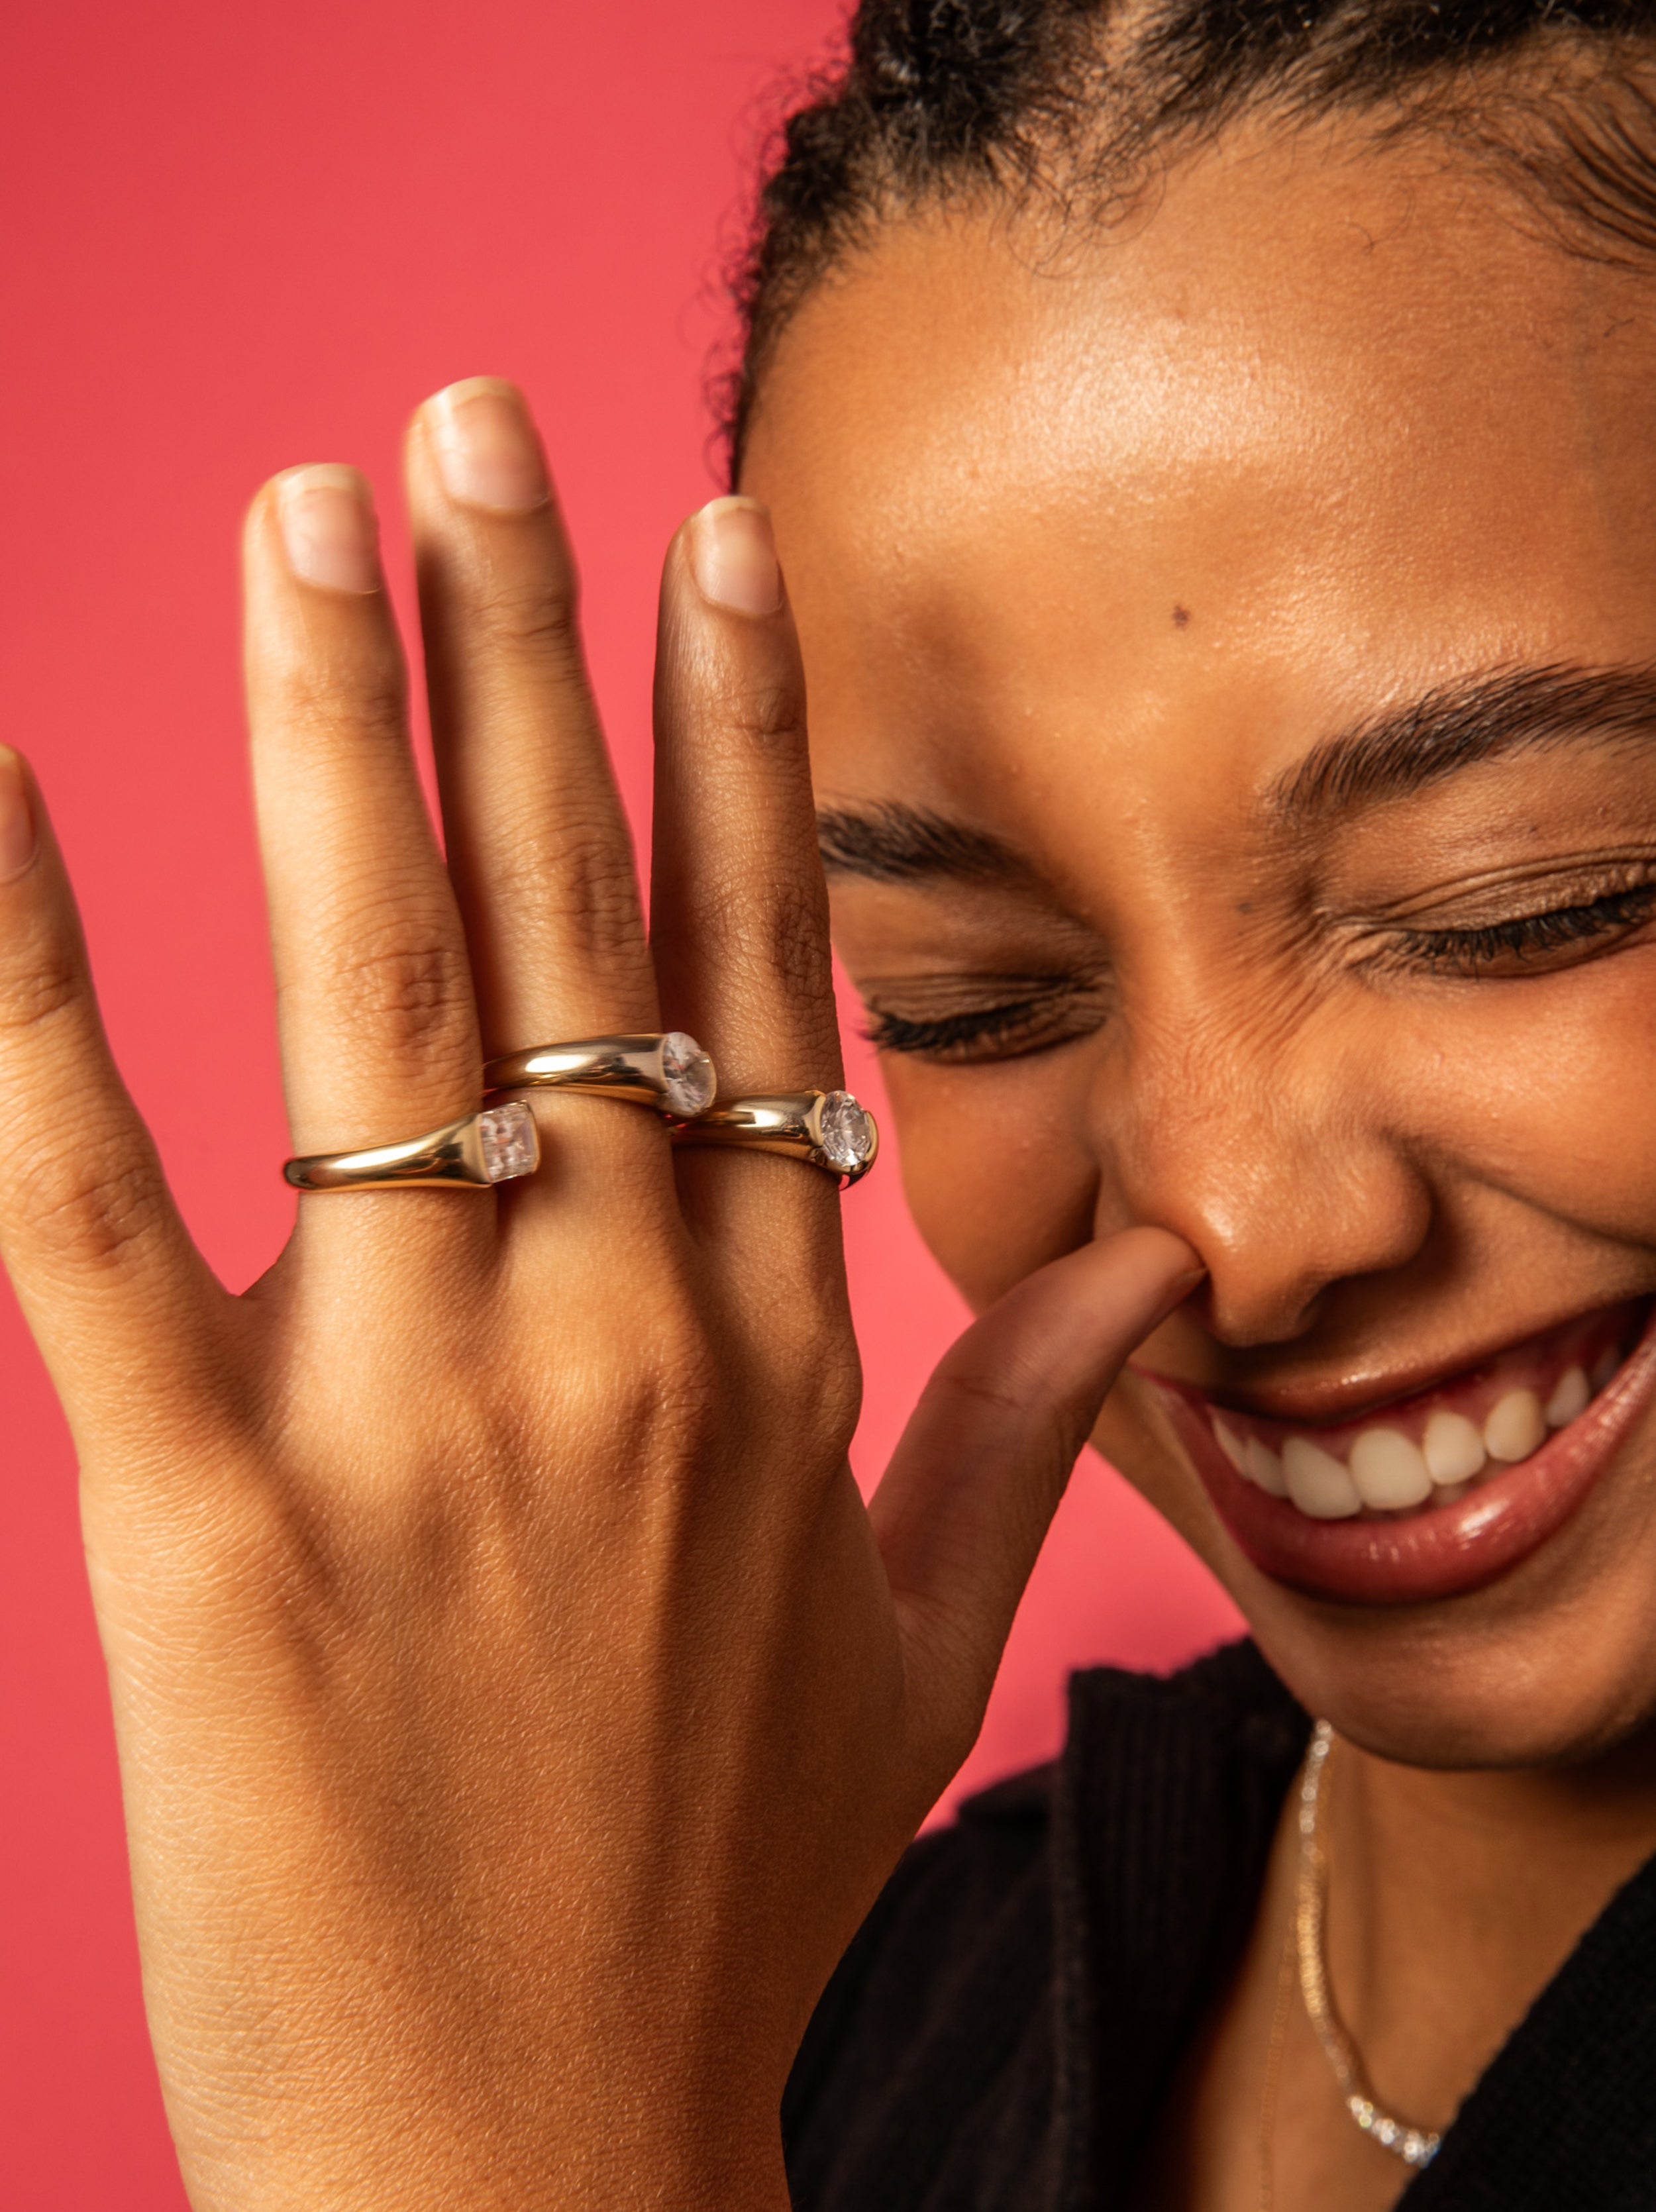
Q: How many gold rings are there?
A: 3